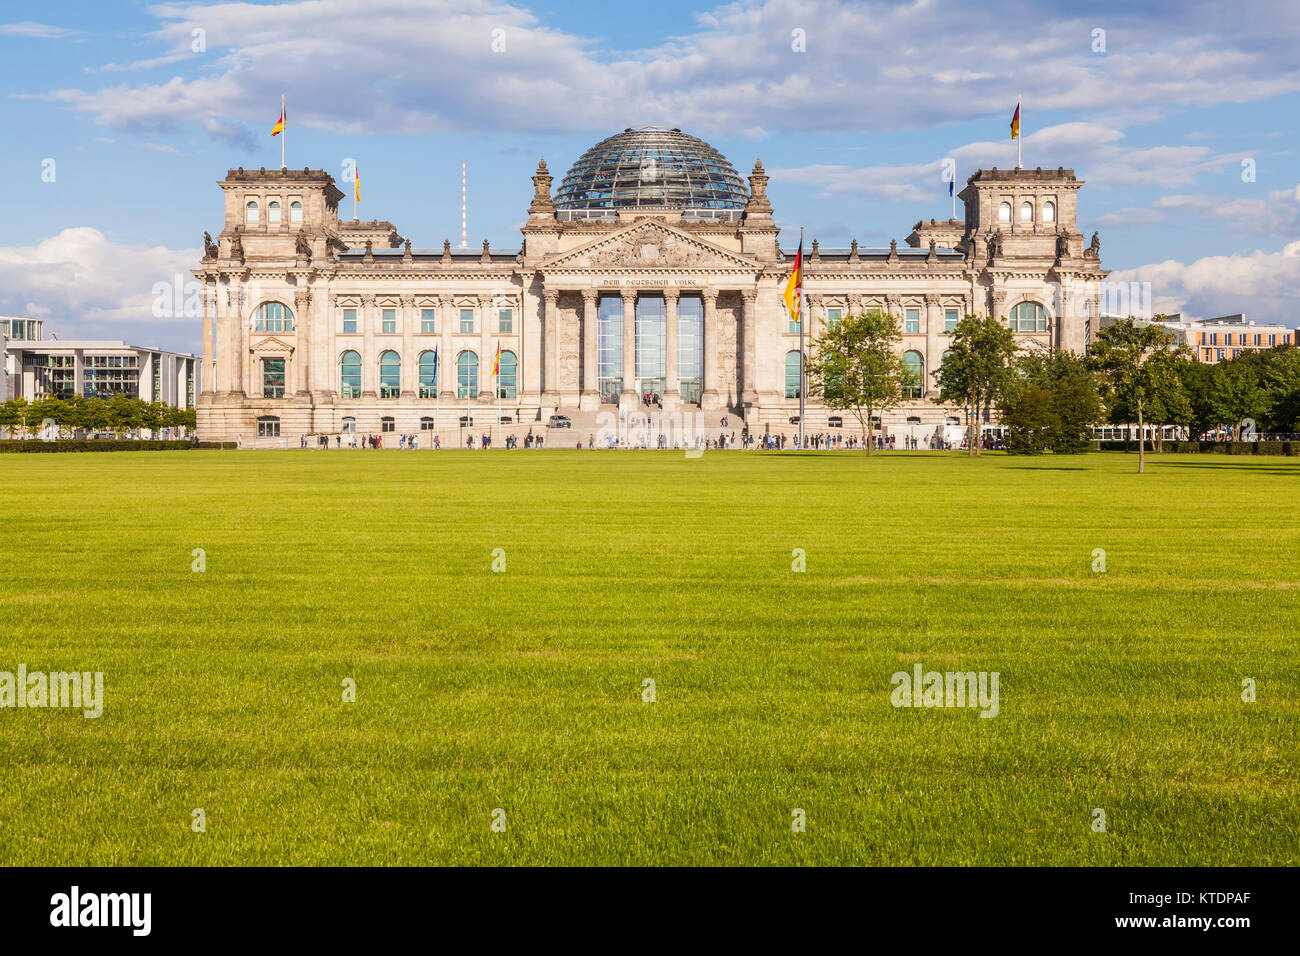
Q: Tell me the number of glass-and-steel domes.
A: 1